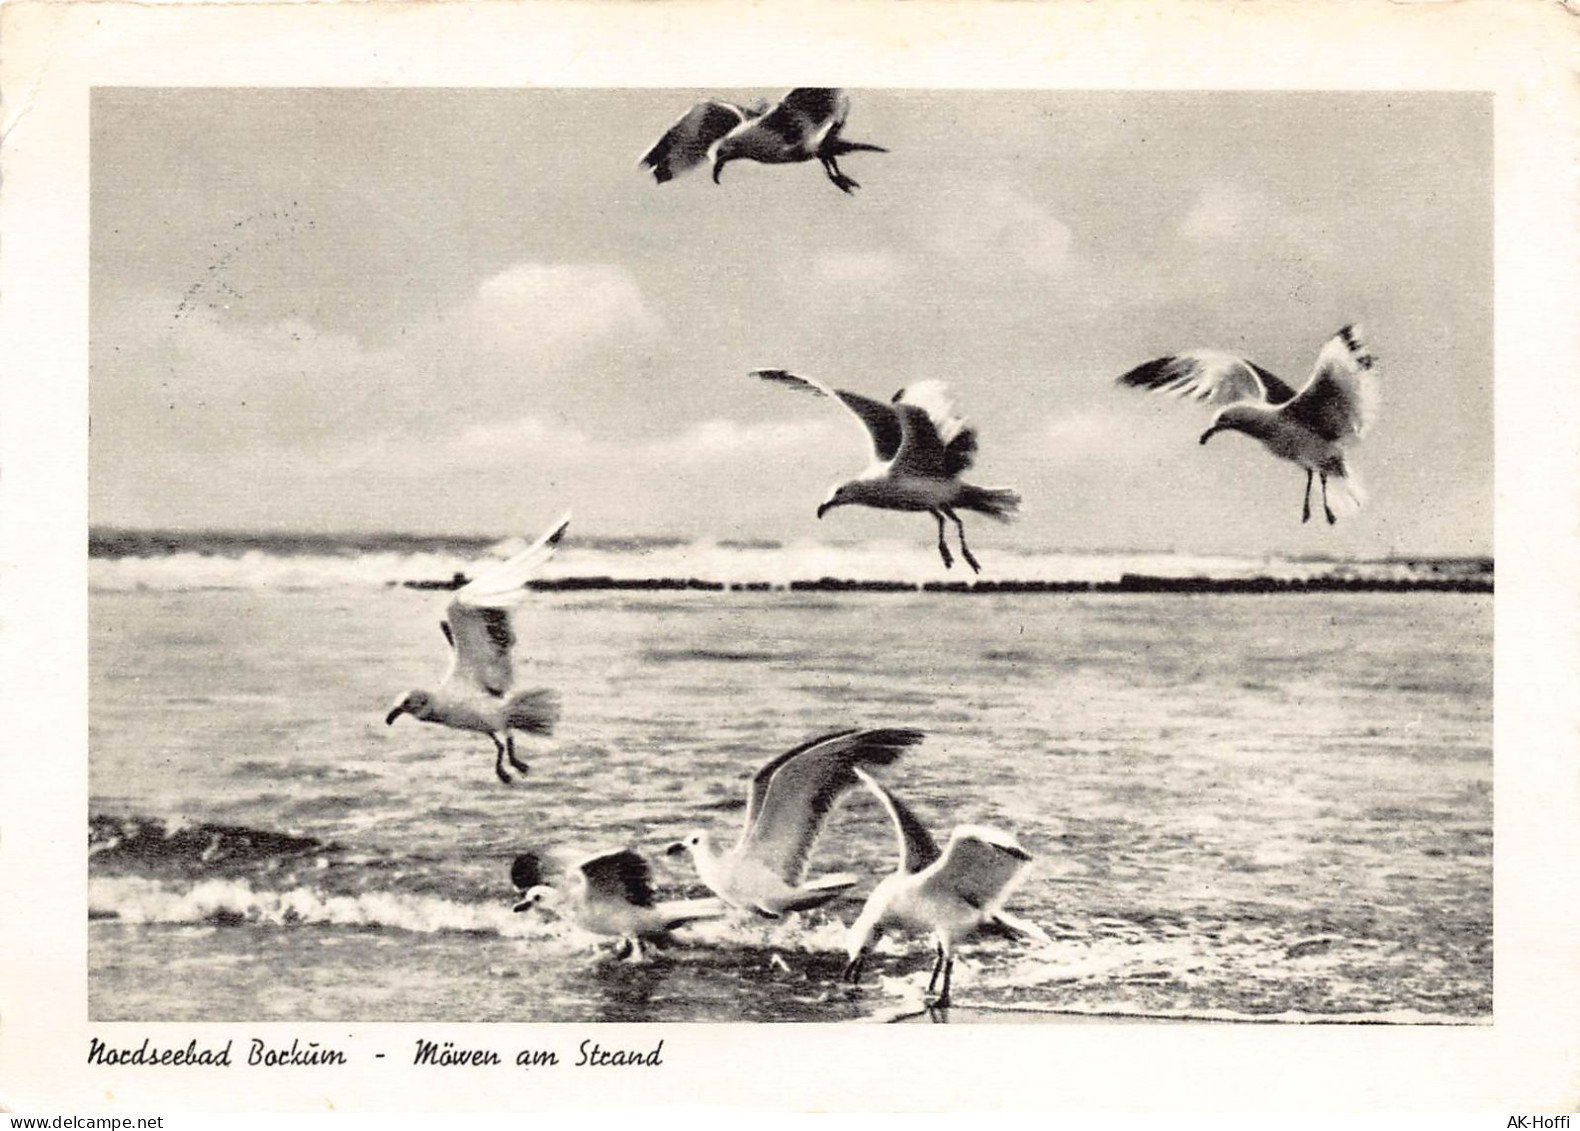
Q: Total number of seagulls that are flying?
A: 4